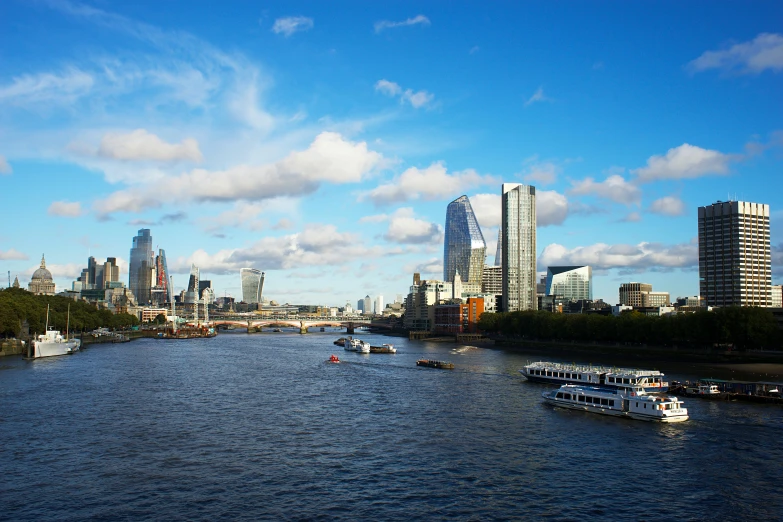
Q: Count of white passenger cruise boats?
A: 2